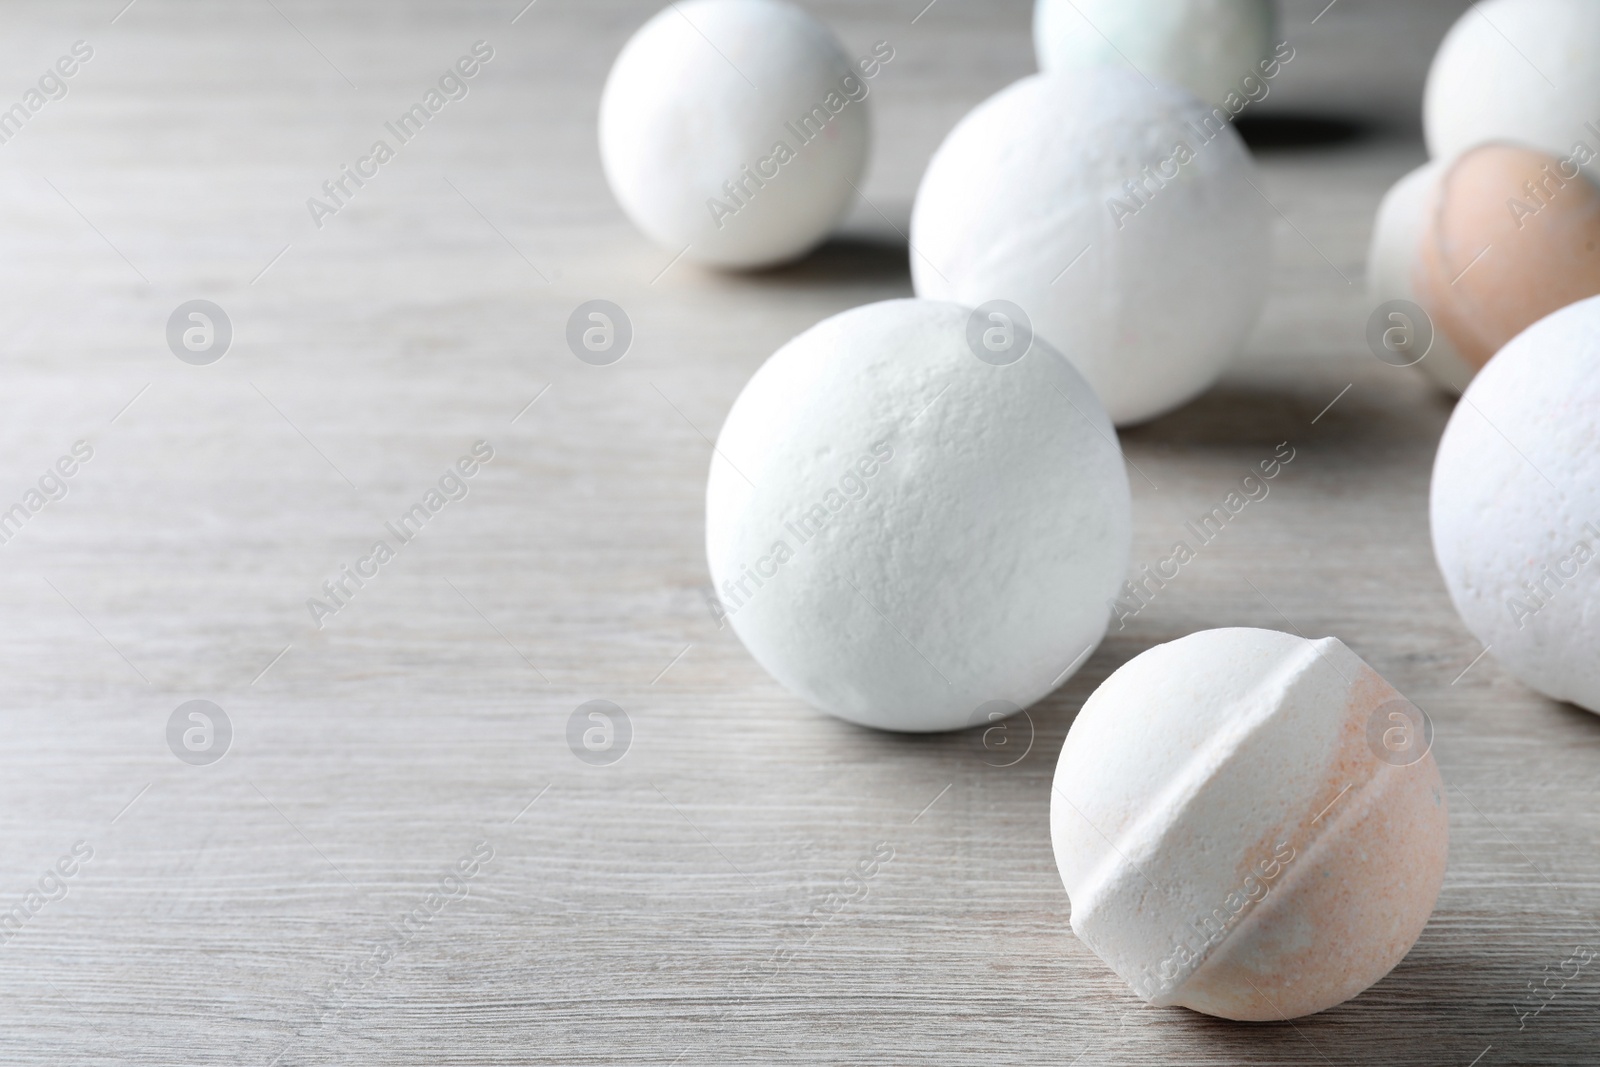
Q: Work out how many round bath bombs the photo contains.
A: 8